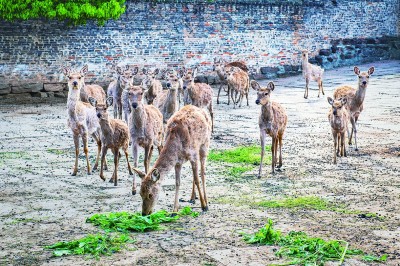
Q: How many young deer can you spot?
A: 2